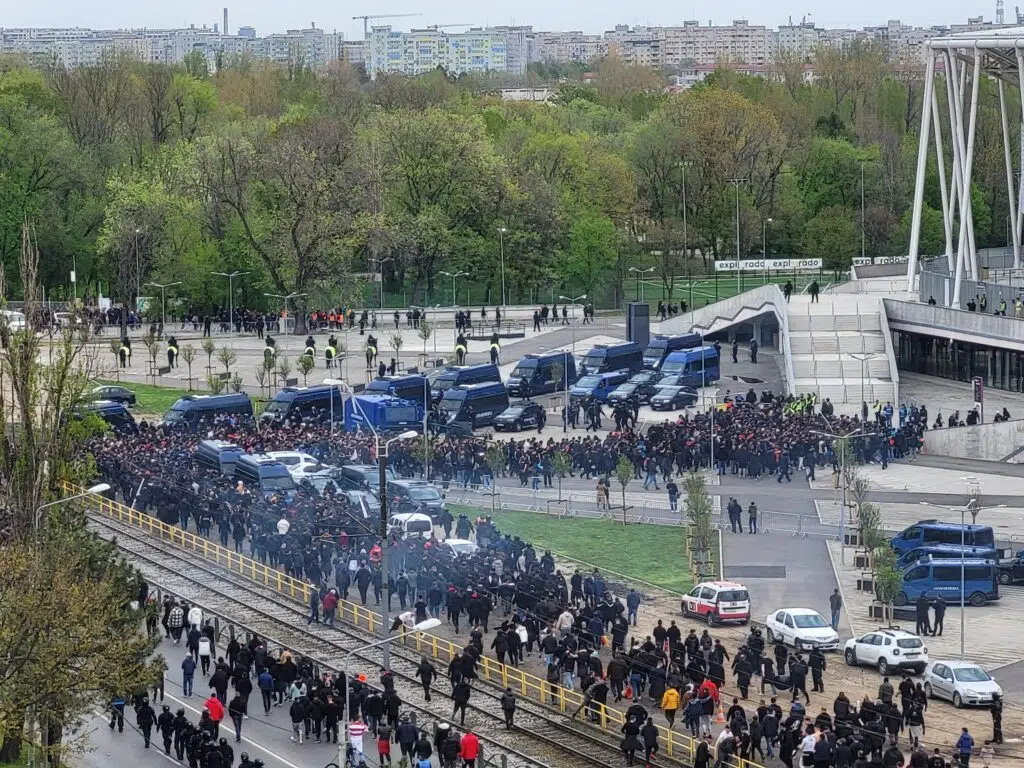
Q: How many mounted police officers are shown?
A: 8